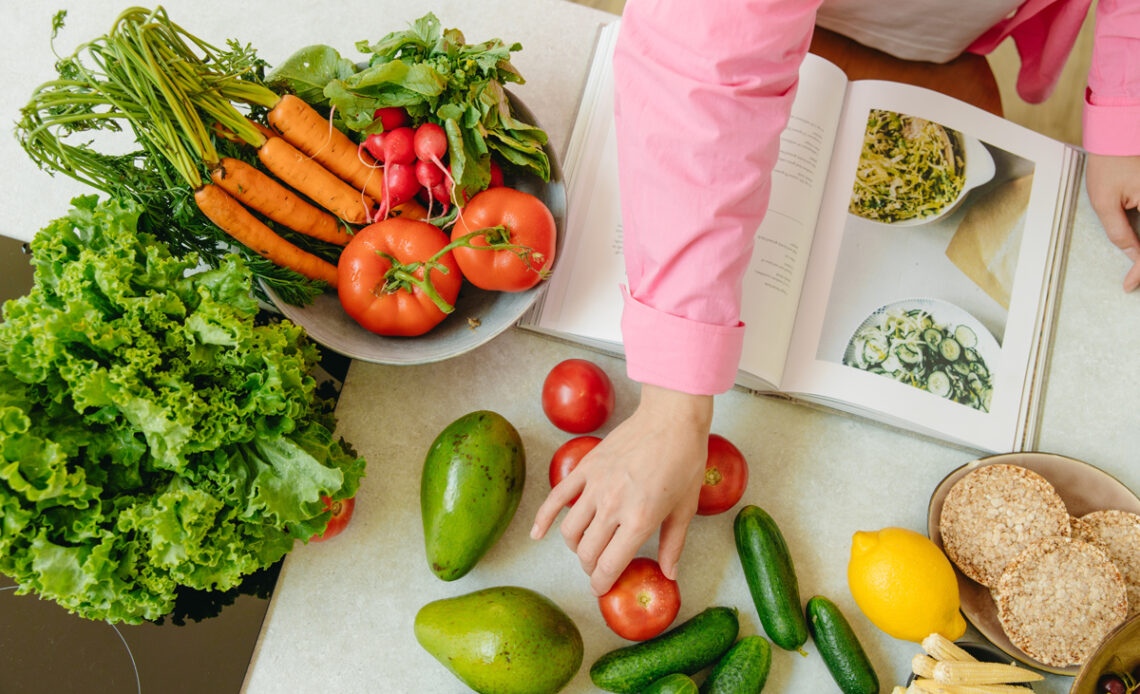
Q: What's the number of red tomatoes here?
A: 7